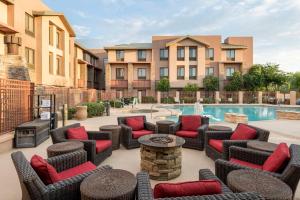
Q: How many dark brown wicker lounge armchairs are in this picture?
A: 7